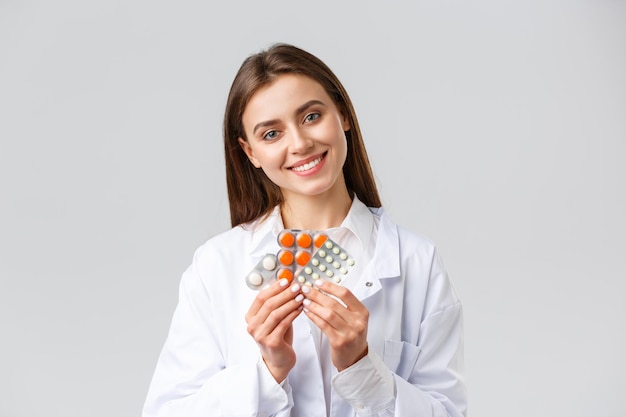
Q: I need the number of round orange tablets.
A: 6